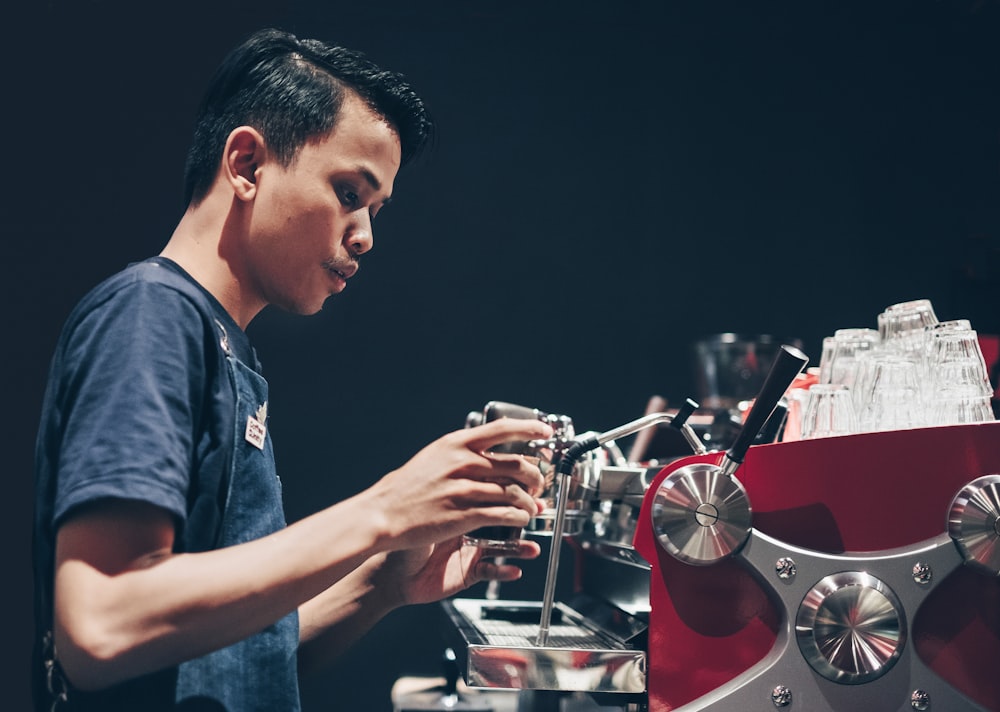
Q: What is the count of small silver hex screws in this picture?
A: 4